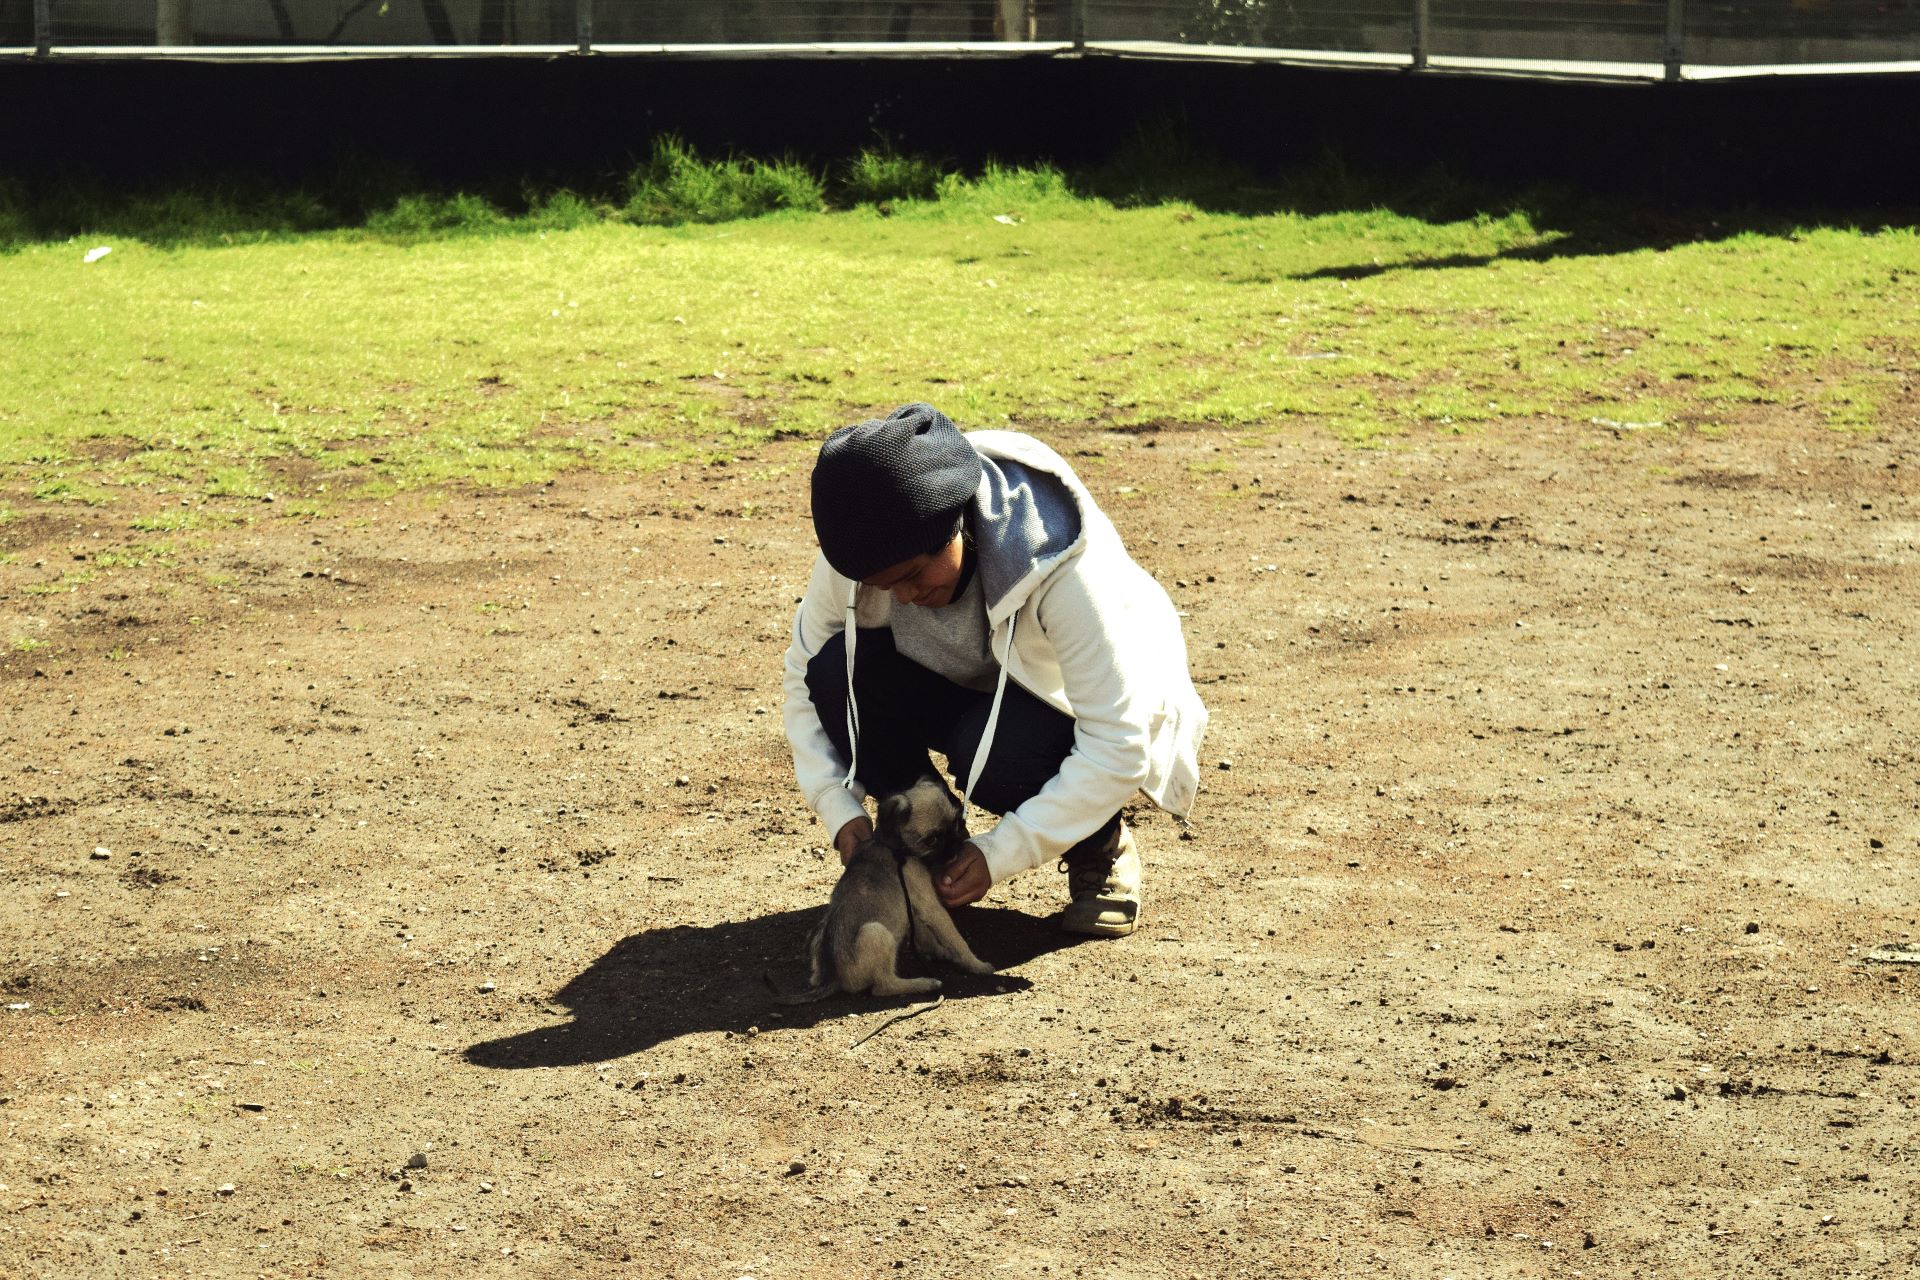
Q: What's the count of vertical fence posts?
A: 5